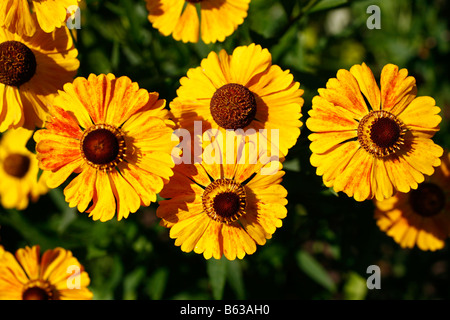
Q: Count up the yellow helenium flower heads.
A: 10